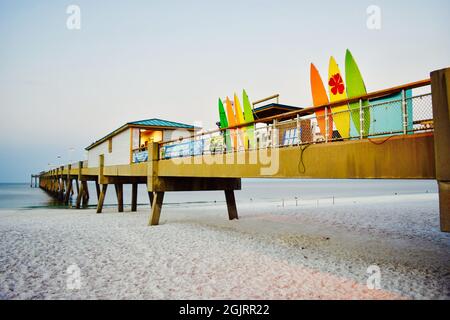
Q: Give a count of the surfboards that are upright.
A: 7